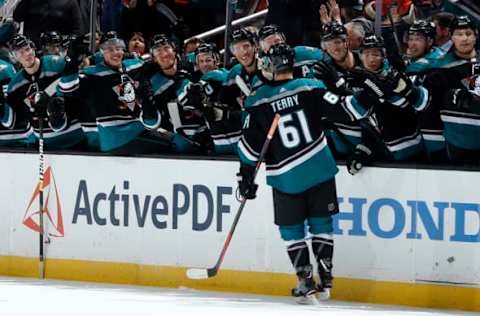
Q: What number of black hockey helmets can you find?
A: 12